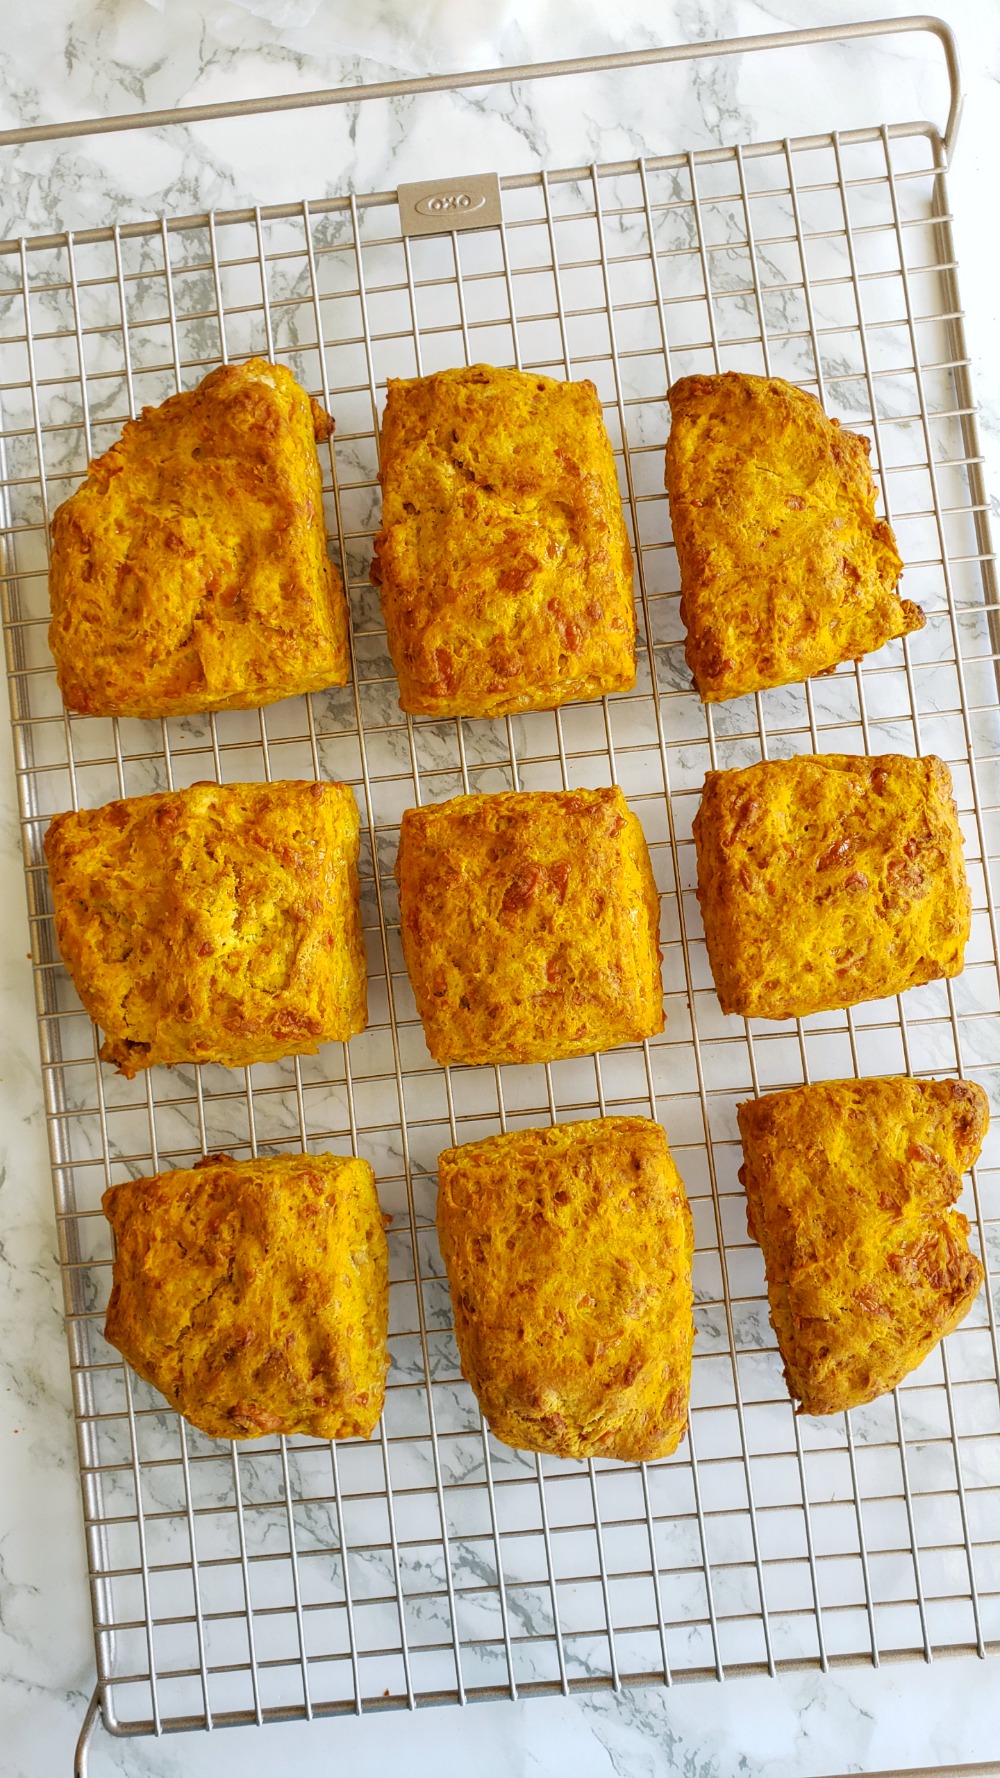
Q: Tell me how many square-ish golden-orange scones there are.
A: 9